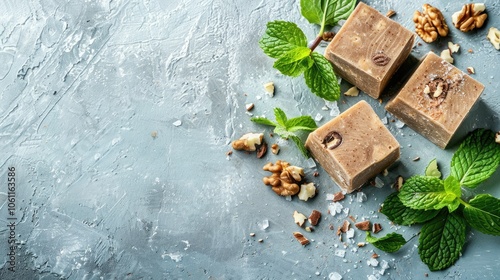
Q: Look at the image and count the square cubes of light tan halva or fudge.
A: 3